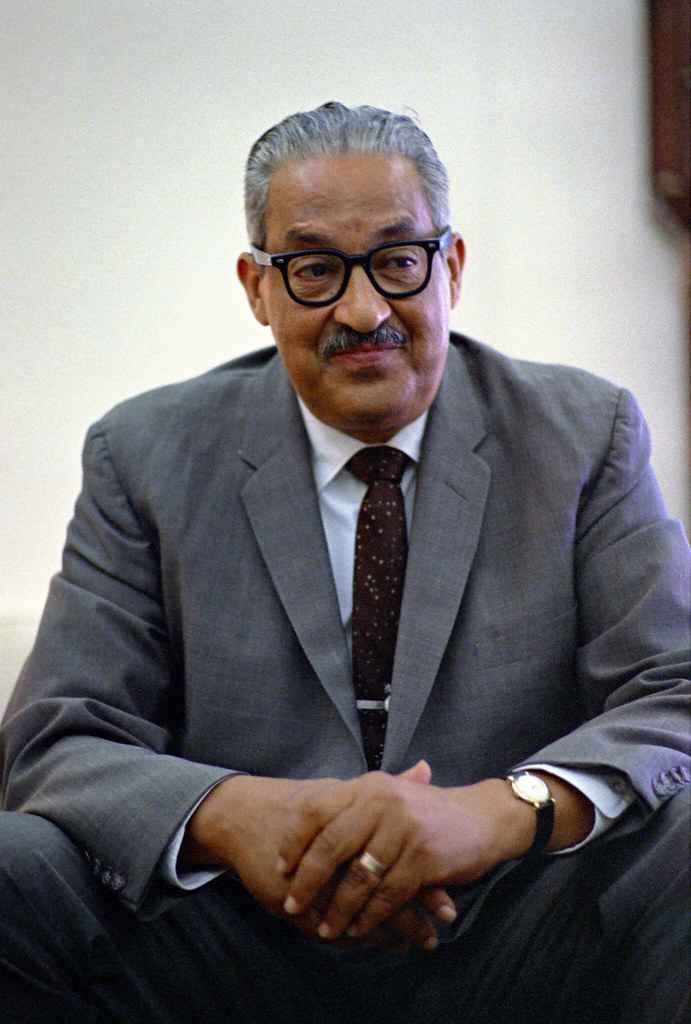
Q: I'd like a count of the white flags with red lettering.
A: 0